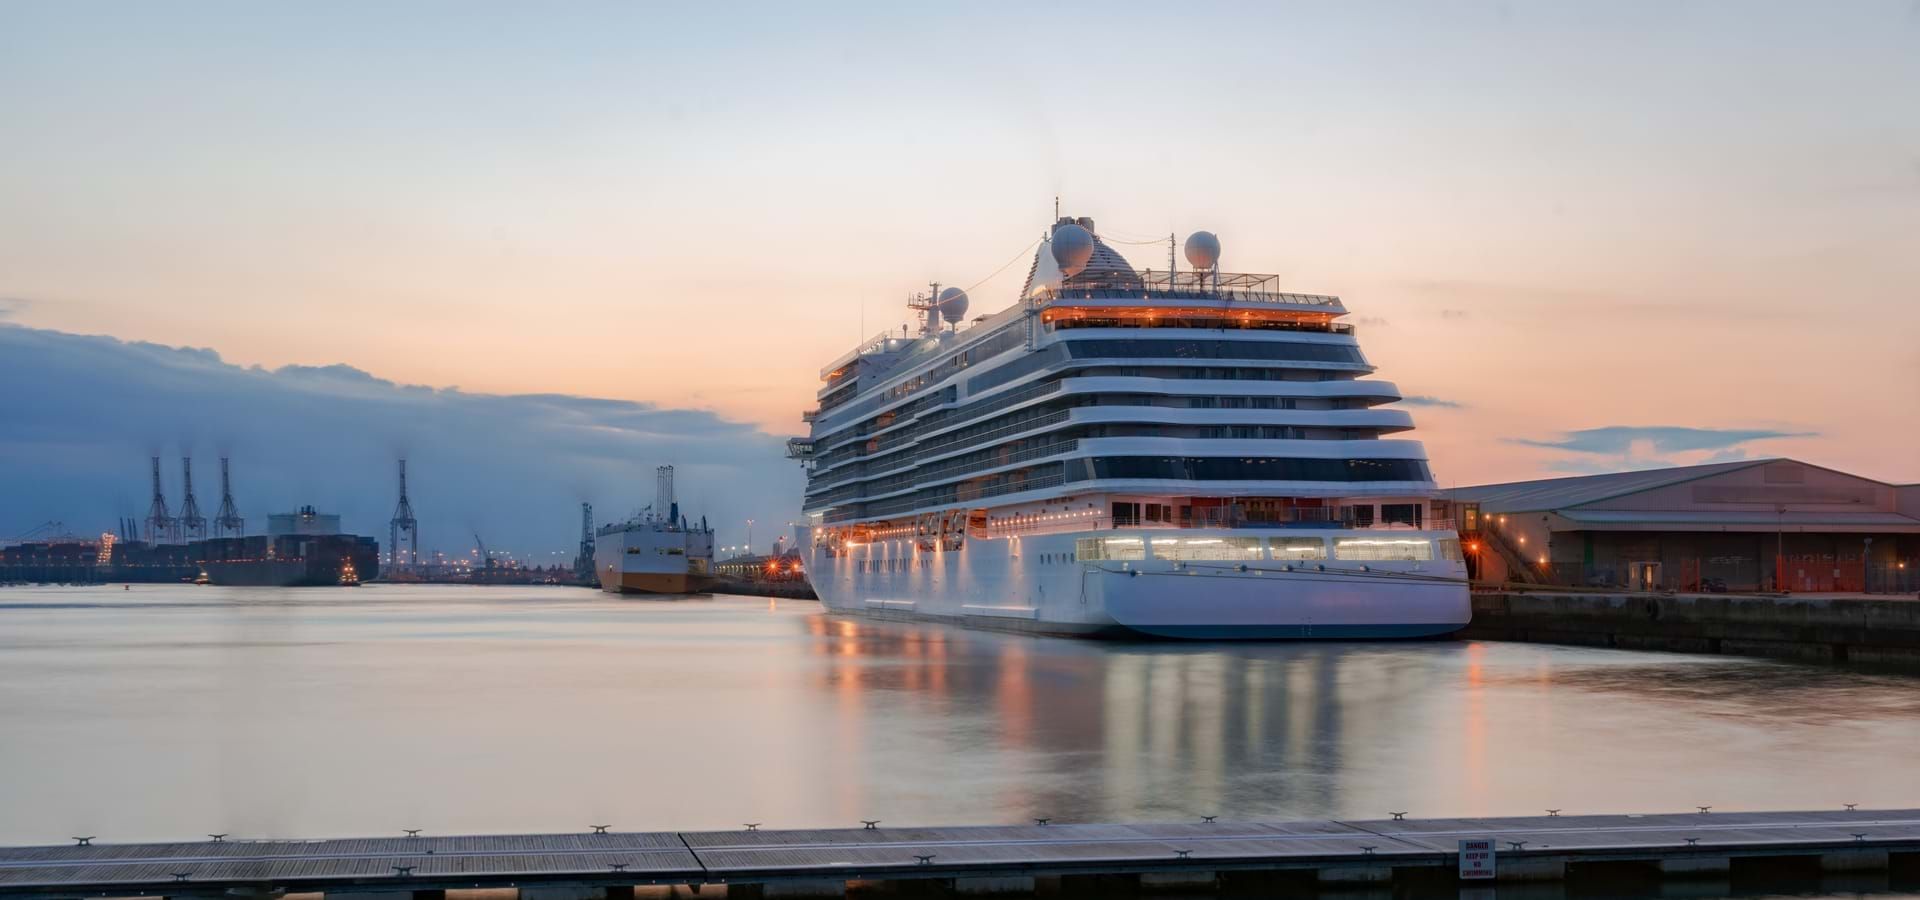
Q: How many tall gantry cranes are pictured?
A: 4